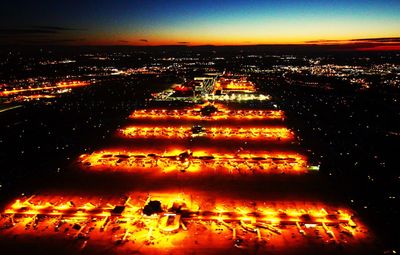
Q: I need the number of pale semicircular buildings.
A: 1